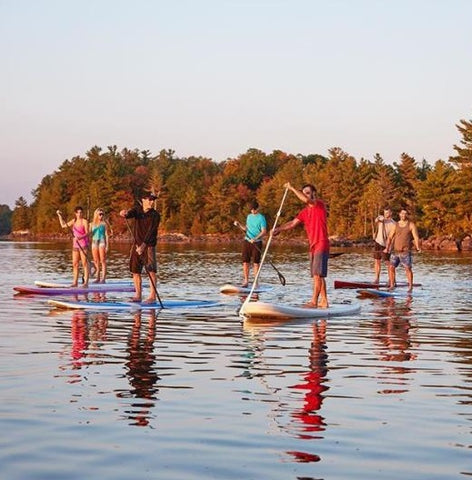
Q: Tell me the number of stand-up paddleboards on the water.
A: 7